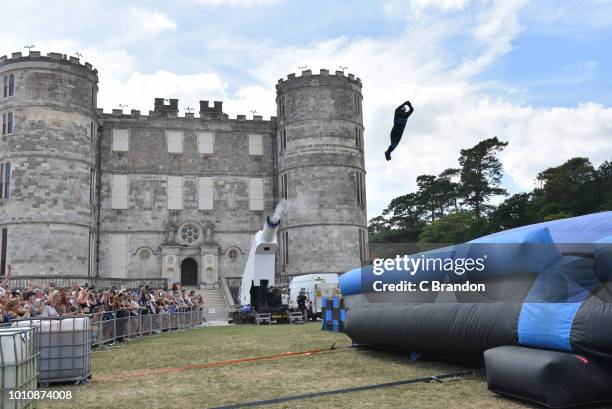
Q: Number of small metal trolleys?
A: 2